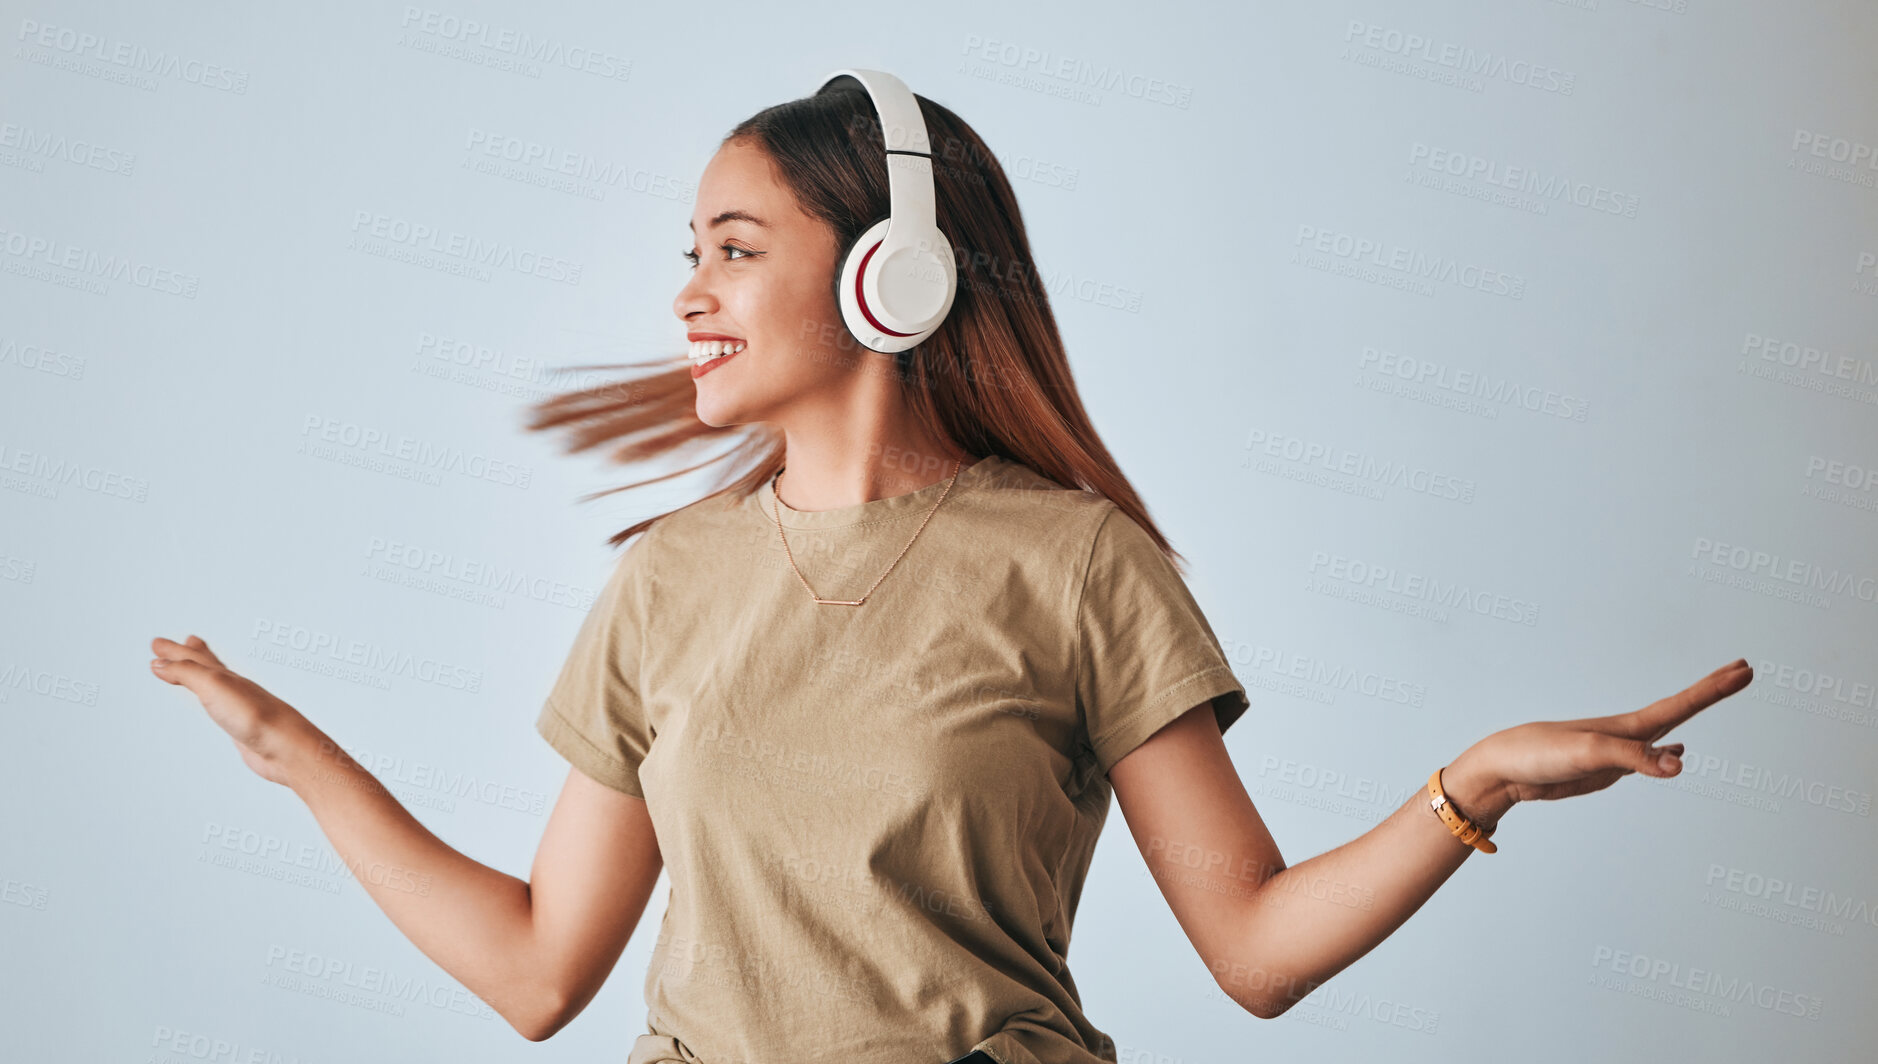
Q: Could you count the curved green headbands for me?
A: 0